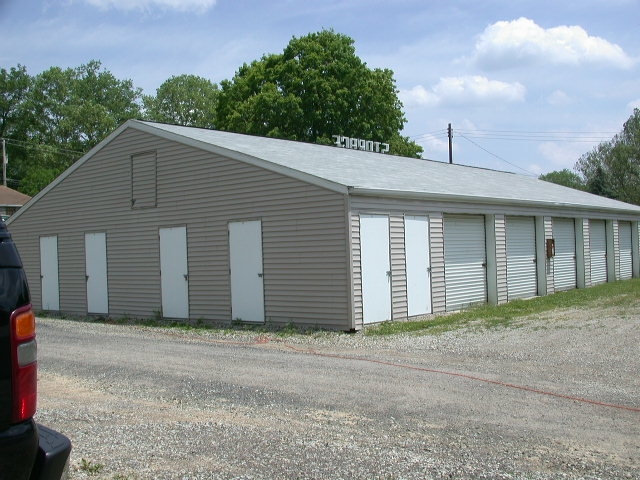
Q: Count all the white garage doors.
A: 5